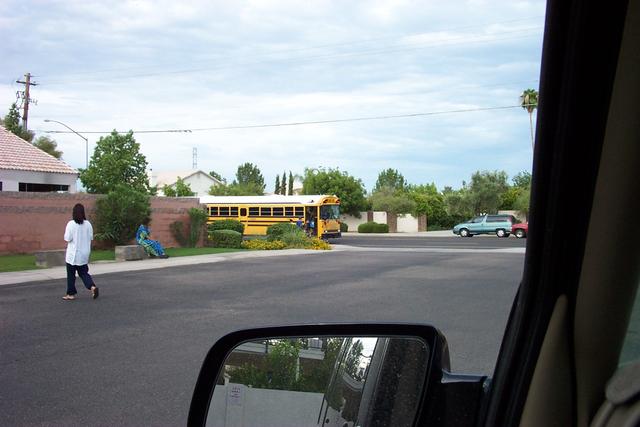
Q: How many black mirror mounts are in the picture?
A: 1